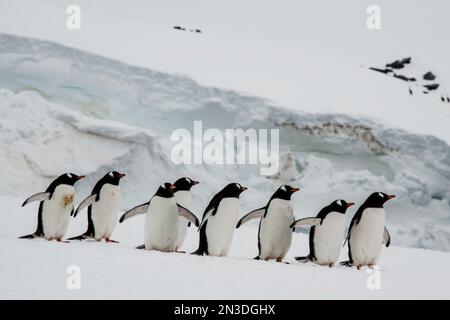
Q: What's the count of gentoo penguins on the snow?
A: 8